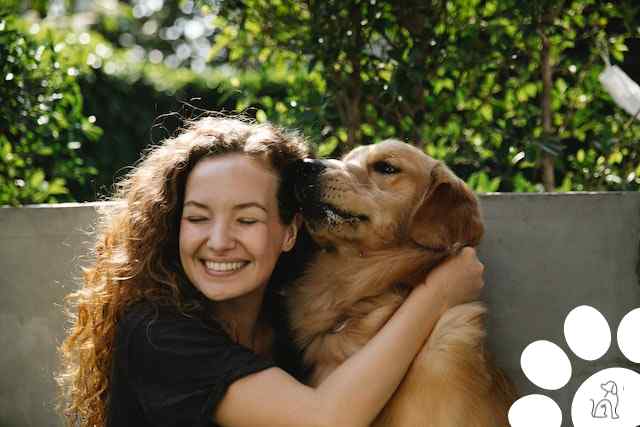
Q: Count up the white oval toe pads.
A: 4